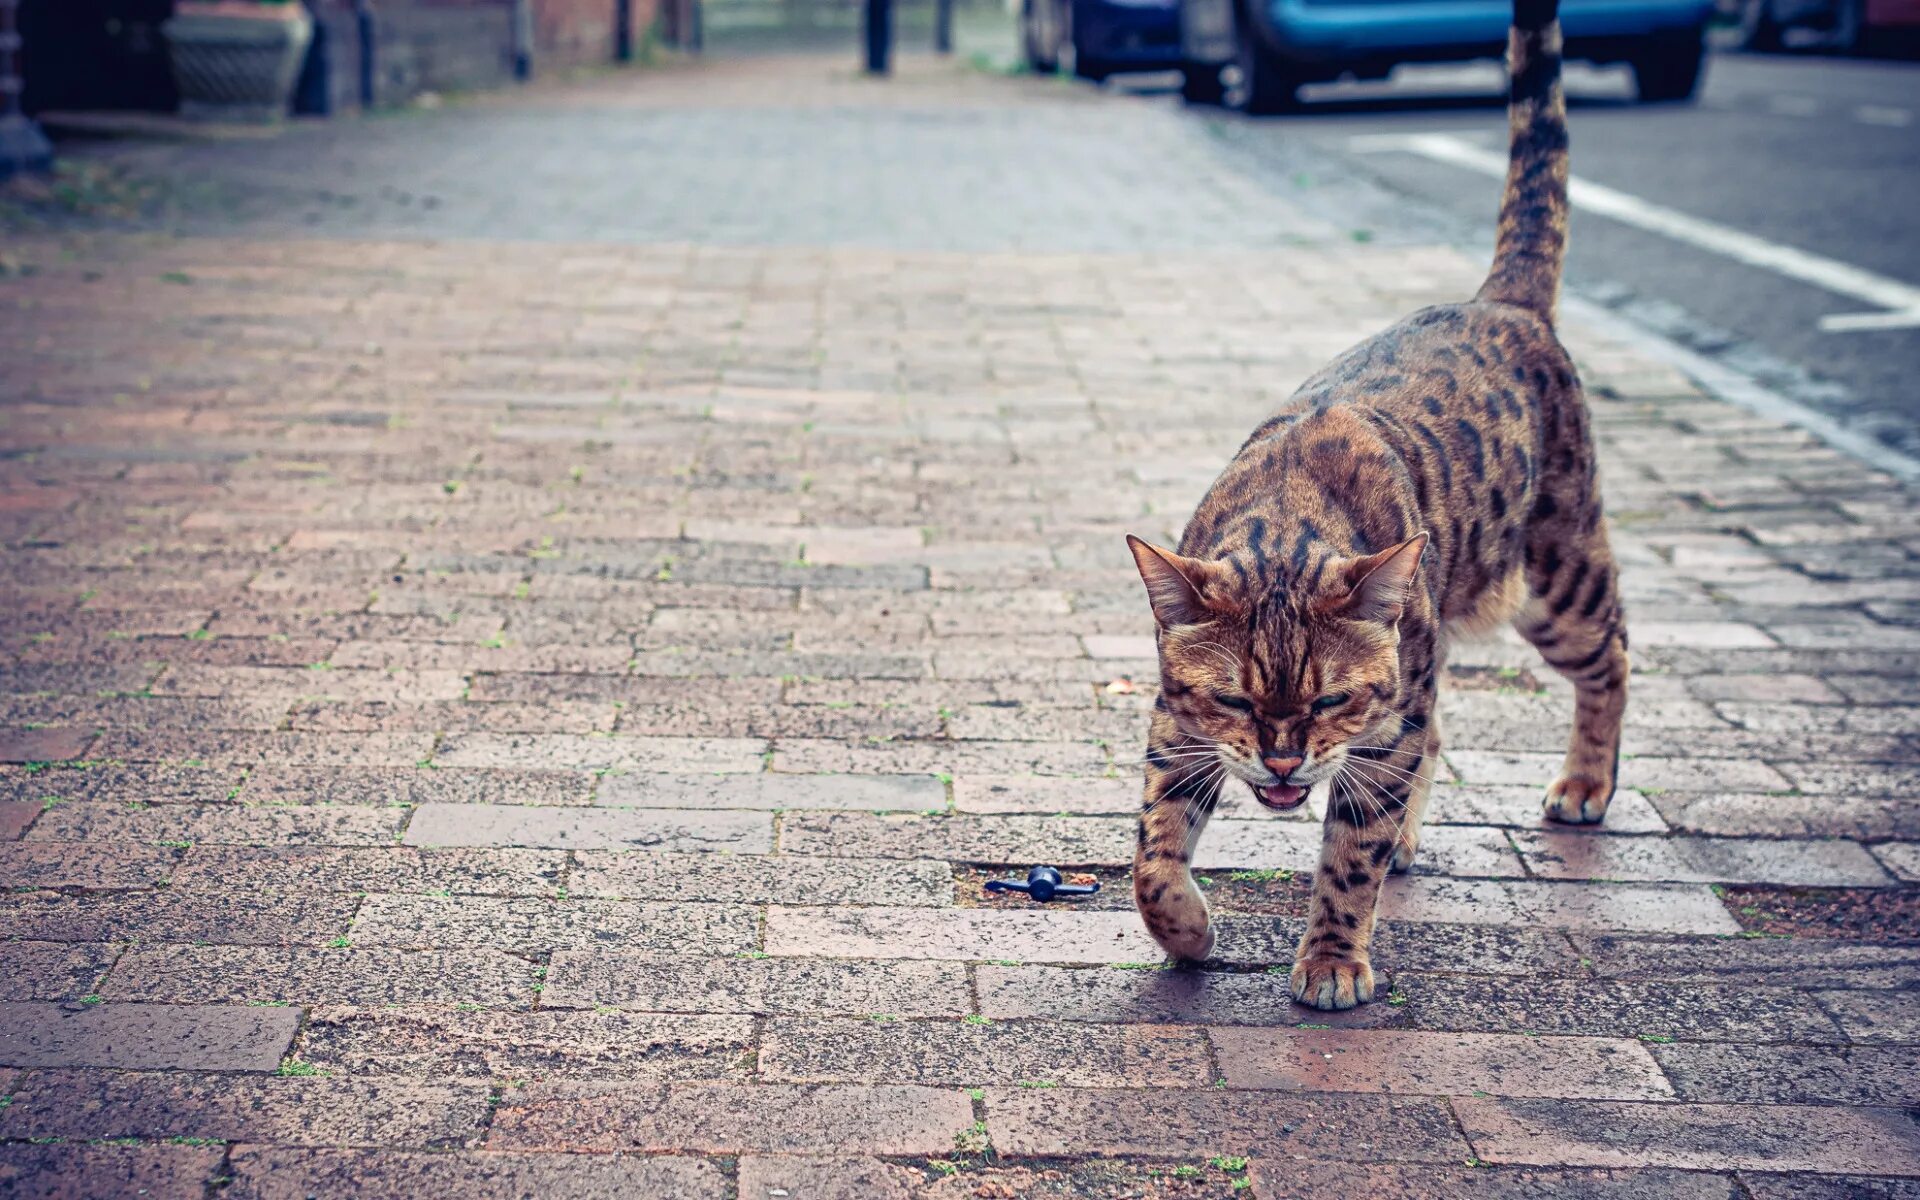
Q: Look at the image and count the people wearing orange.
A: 0